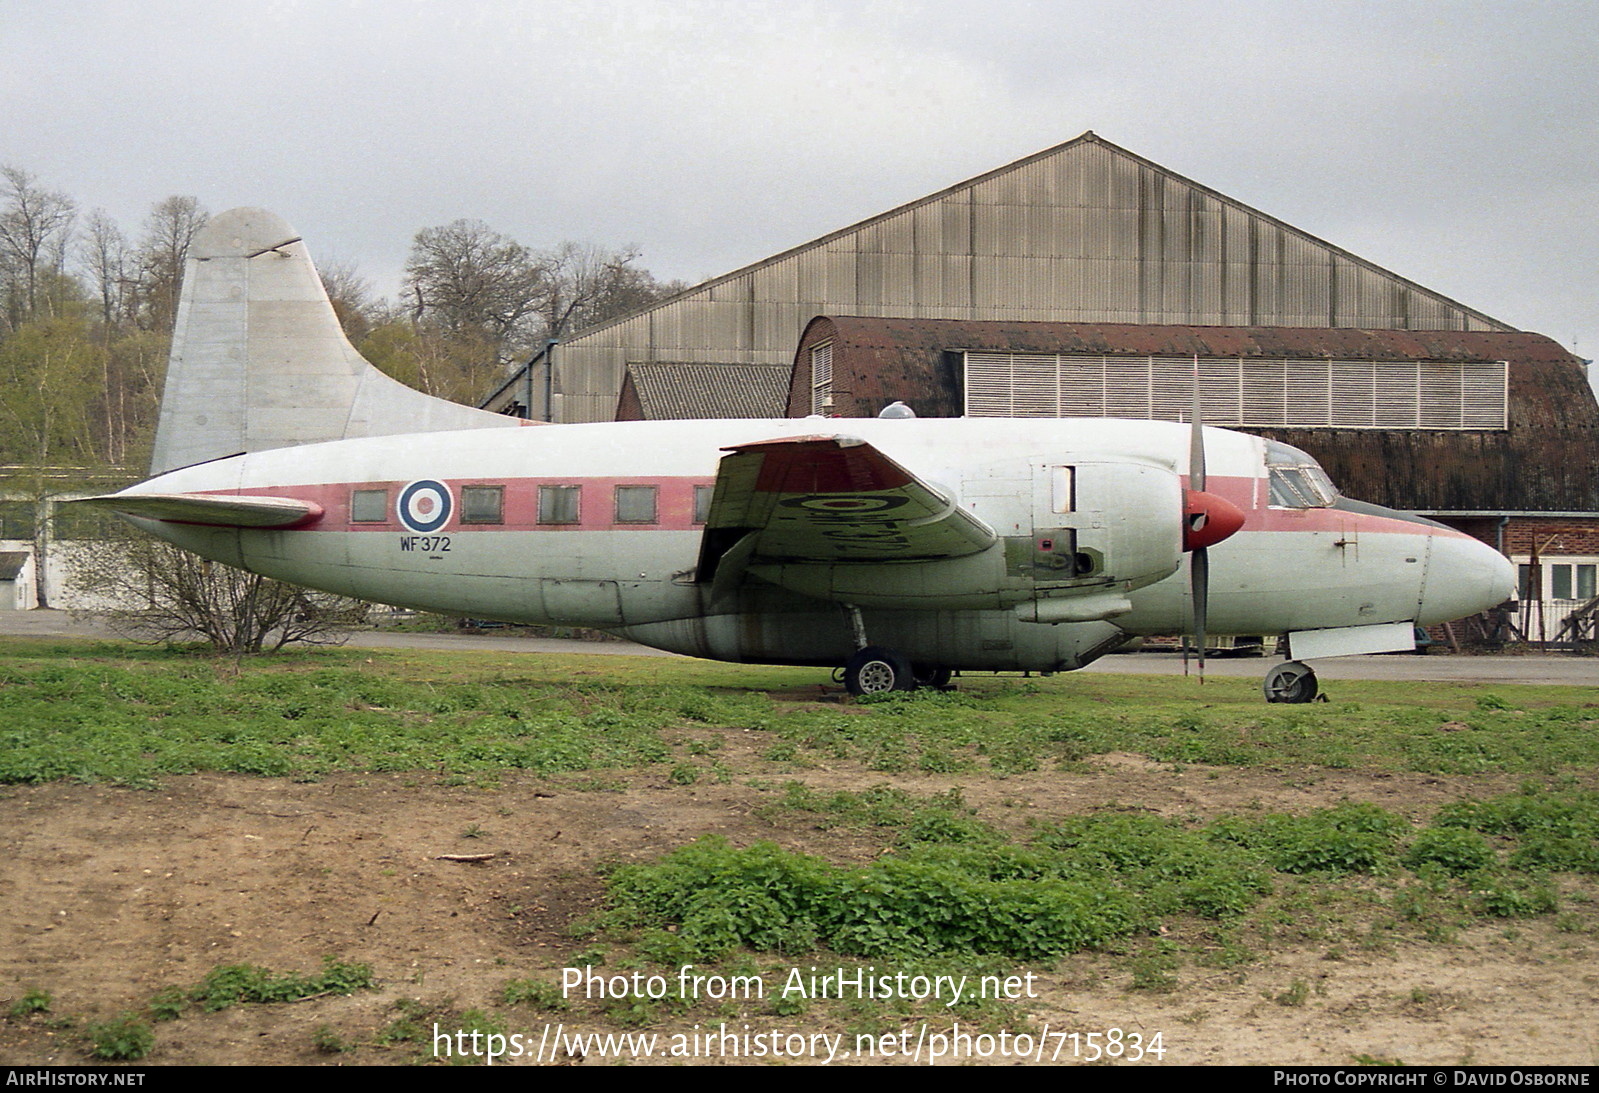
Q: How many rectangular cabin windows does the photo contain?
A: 5